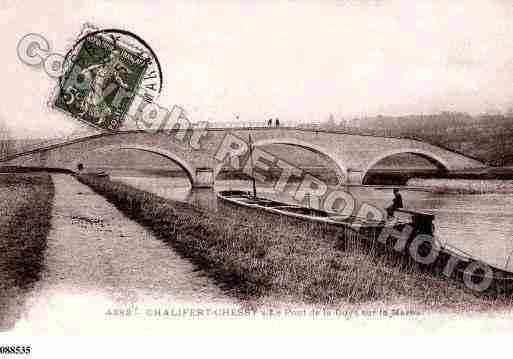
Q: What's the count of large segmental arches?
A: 3